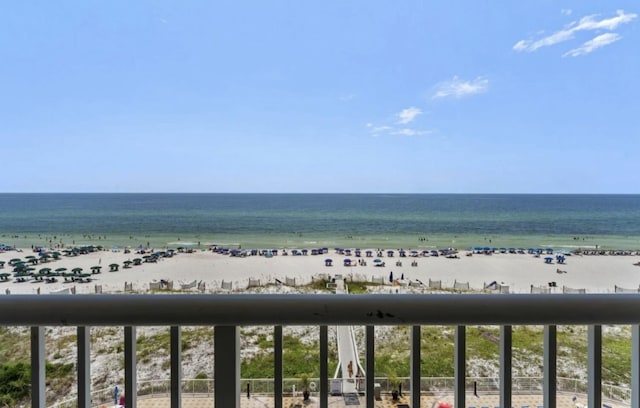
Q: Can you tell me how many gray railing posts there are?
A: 14